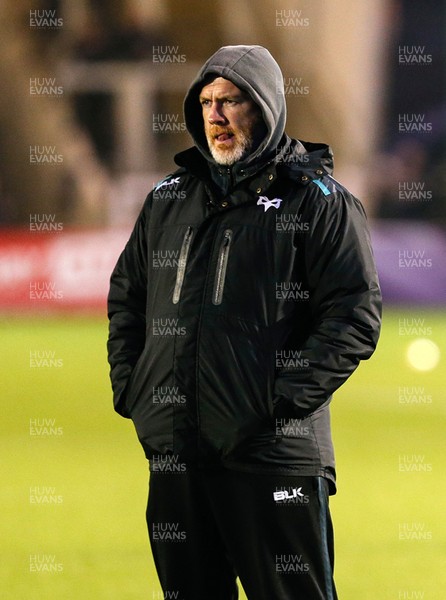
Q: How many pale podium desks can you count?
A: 0